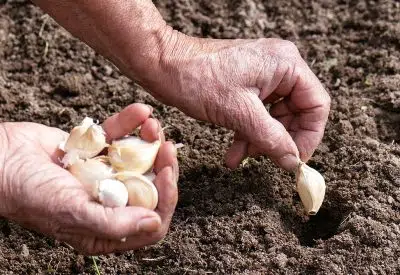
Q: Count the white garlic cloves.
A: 6